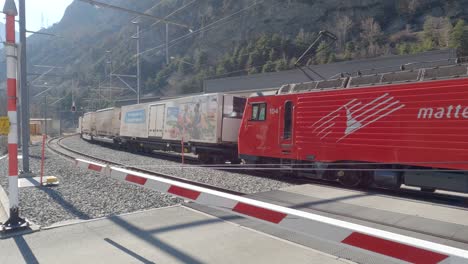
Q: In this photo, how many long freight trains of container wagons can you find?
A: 1